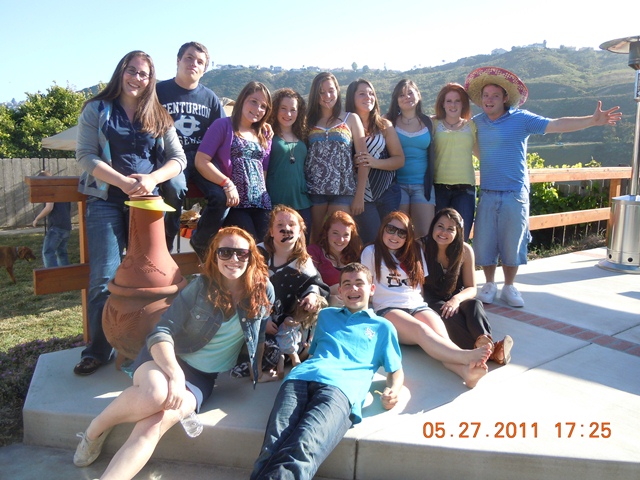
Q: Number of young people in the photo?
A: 15